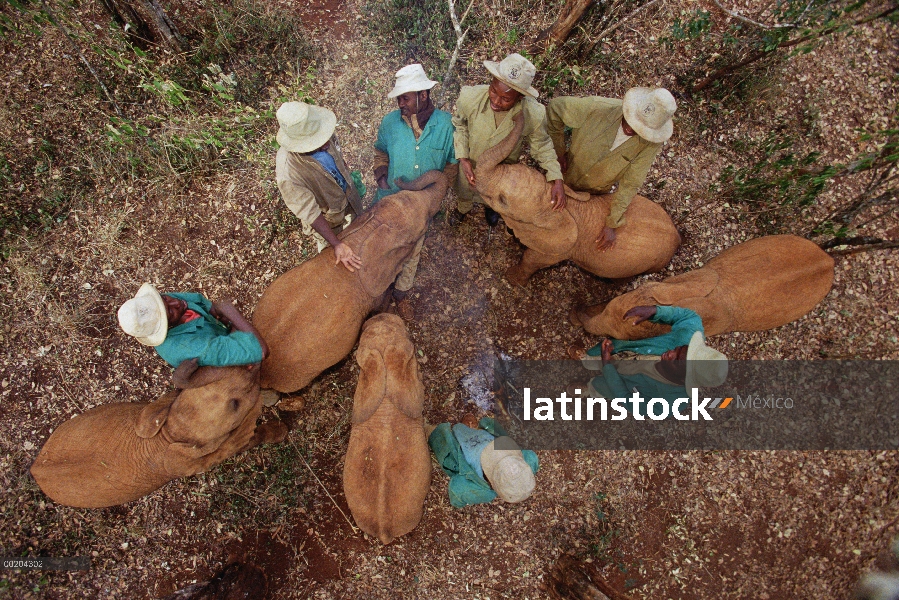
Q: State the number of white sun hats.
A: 7